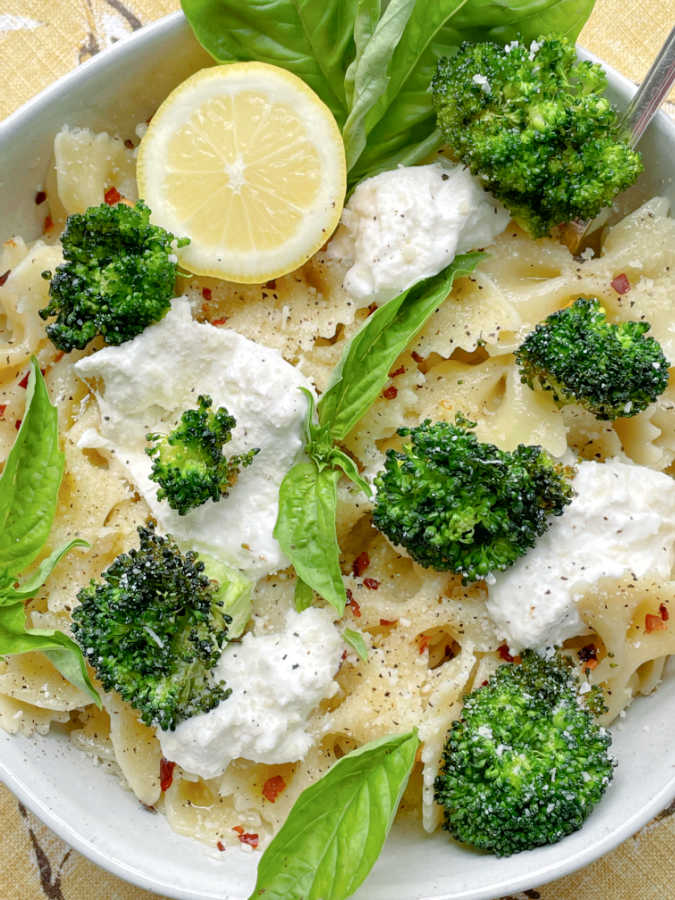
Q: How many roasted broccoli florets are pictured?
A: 7